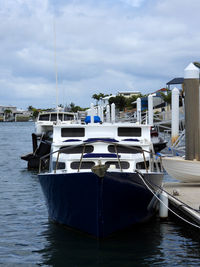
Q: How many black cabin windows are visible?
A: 8